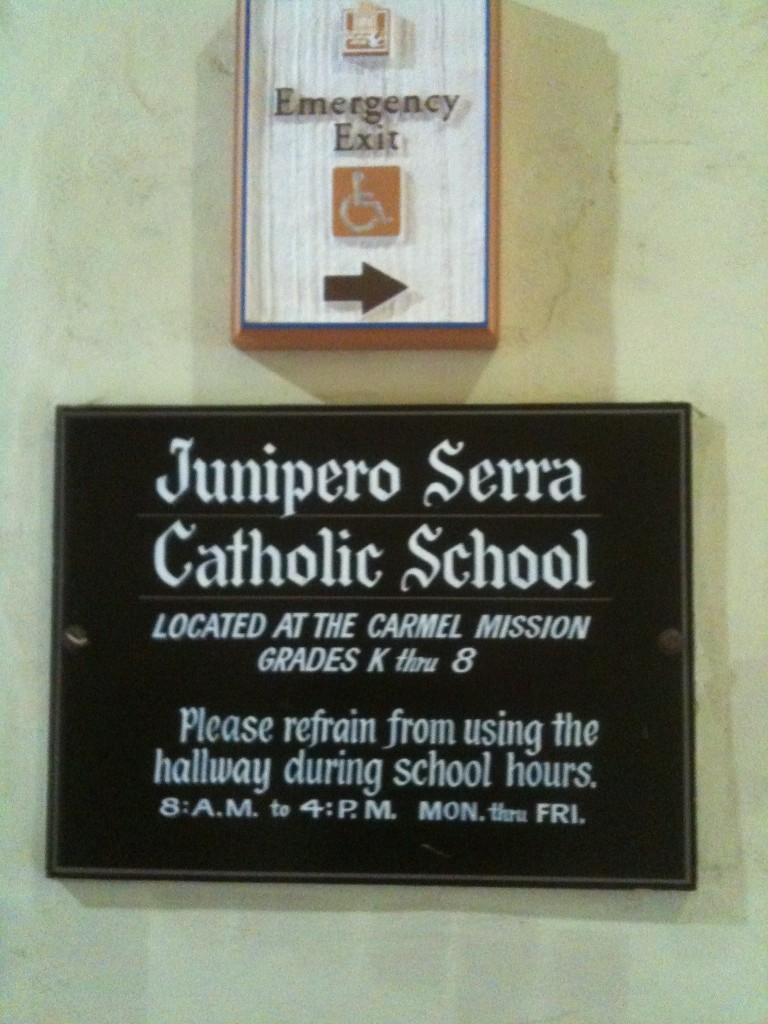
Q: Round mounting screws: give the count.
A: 2